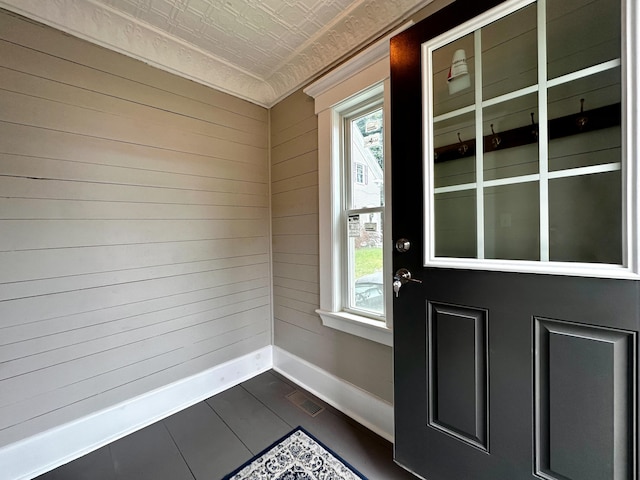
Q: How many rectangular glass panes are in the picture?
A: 11